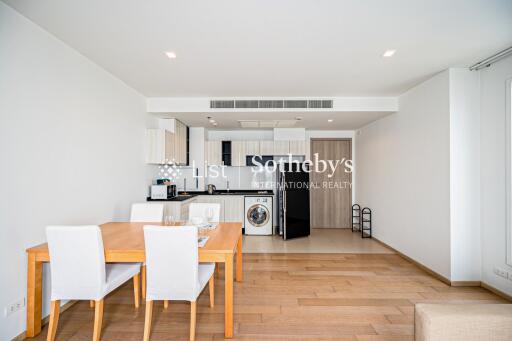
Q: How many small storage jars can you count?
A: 0